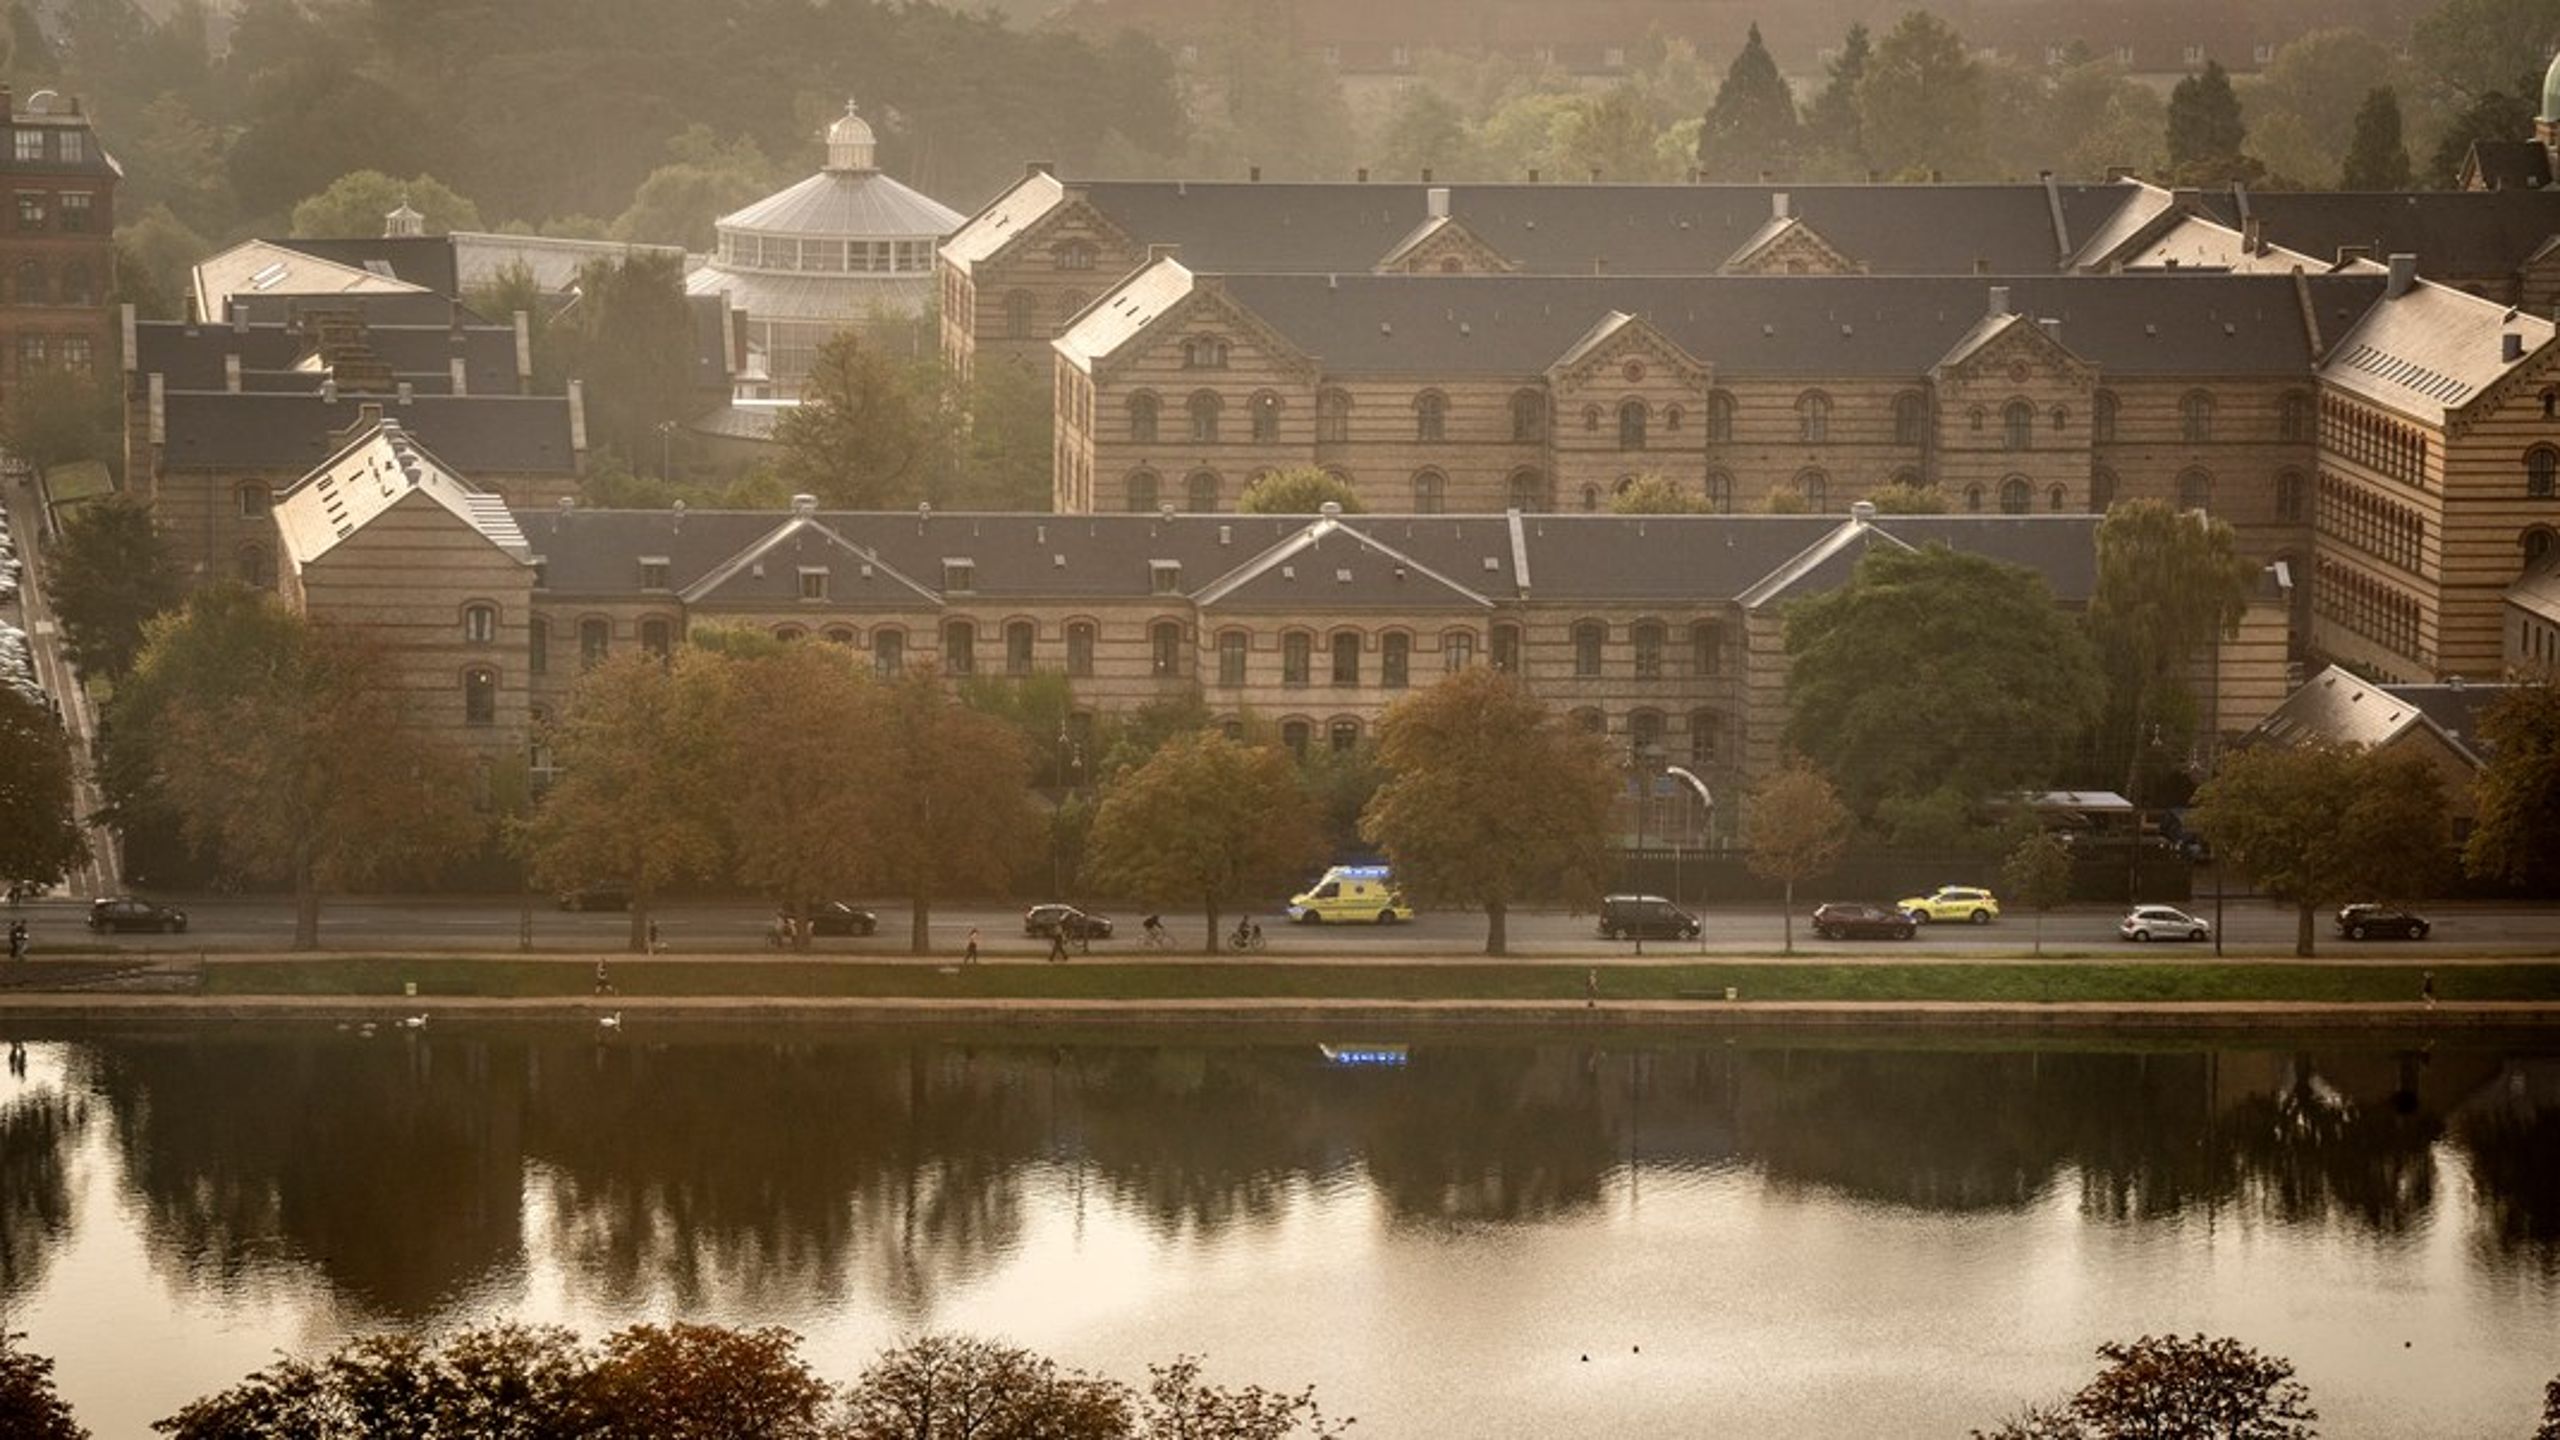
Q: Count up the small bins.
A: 2